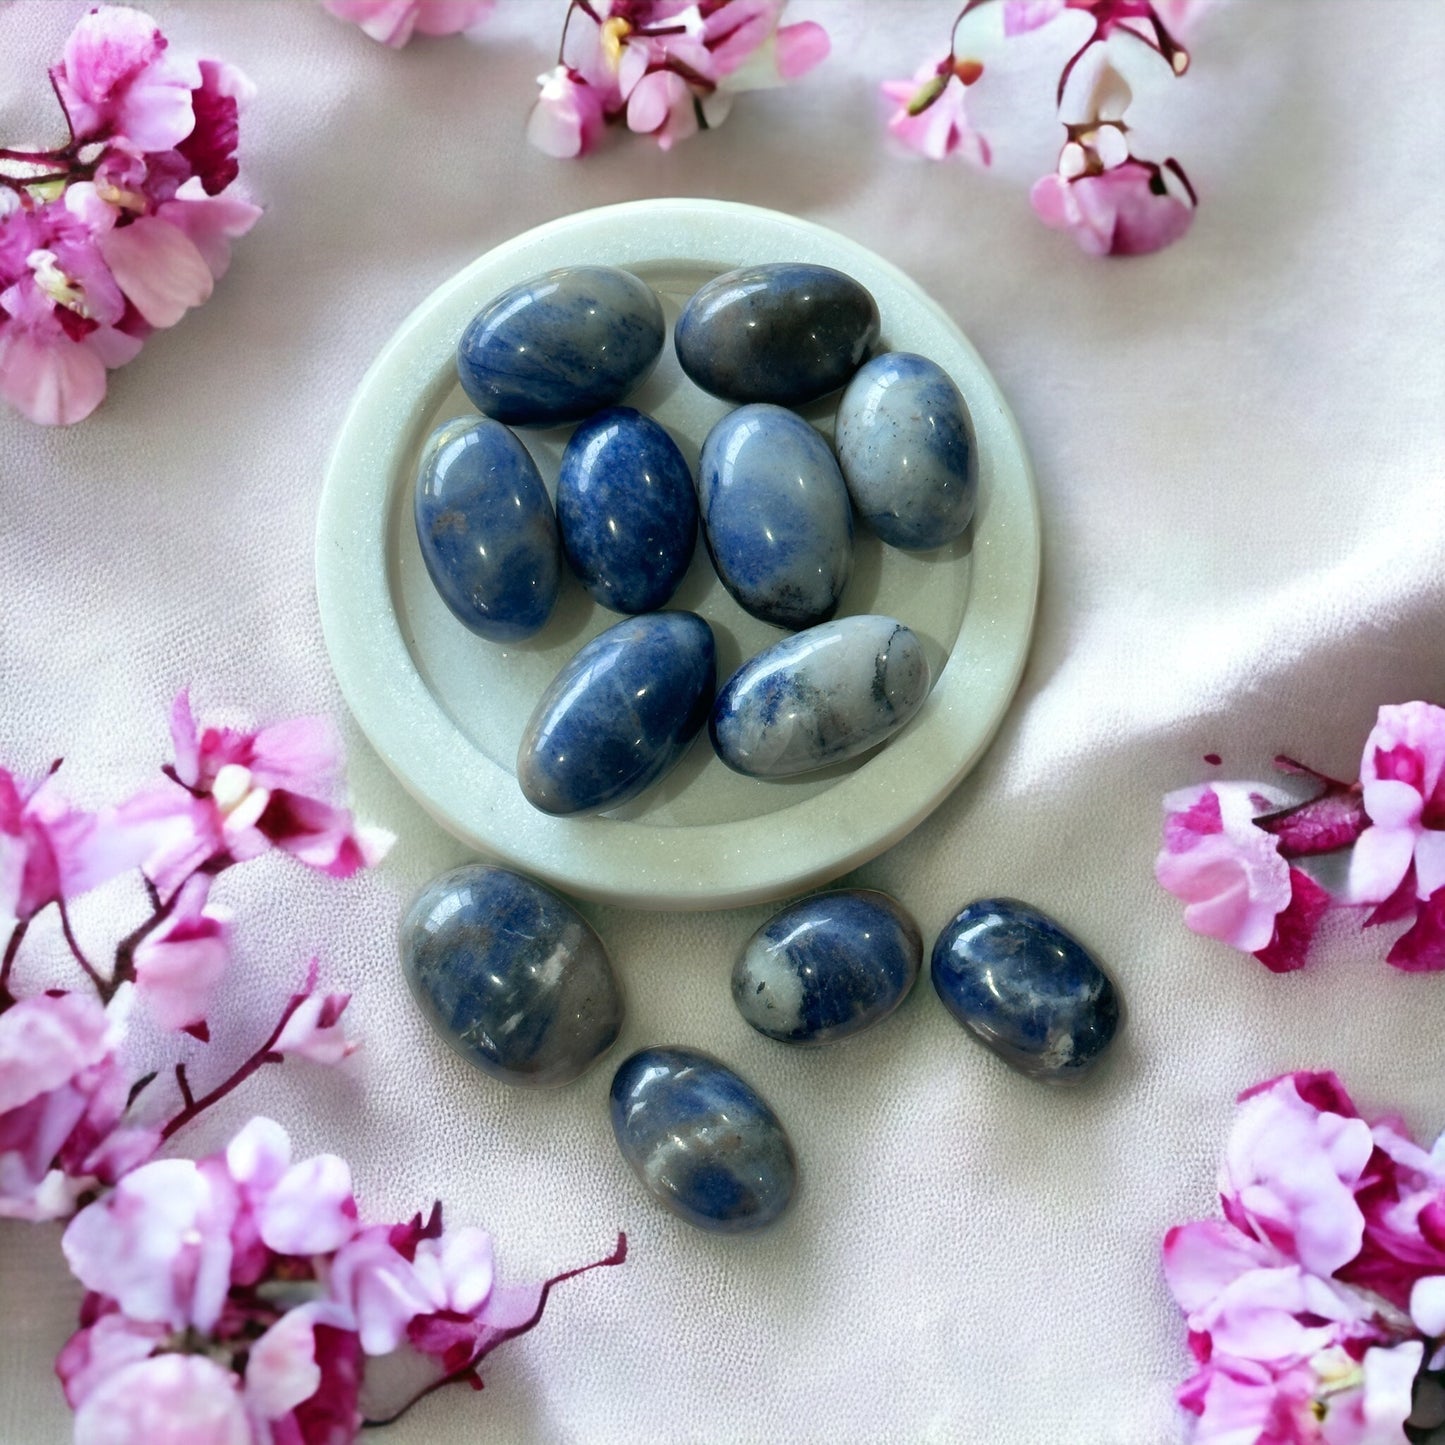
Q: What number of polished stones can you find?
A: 12